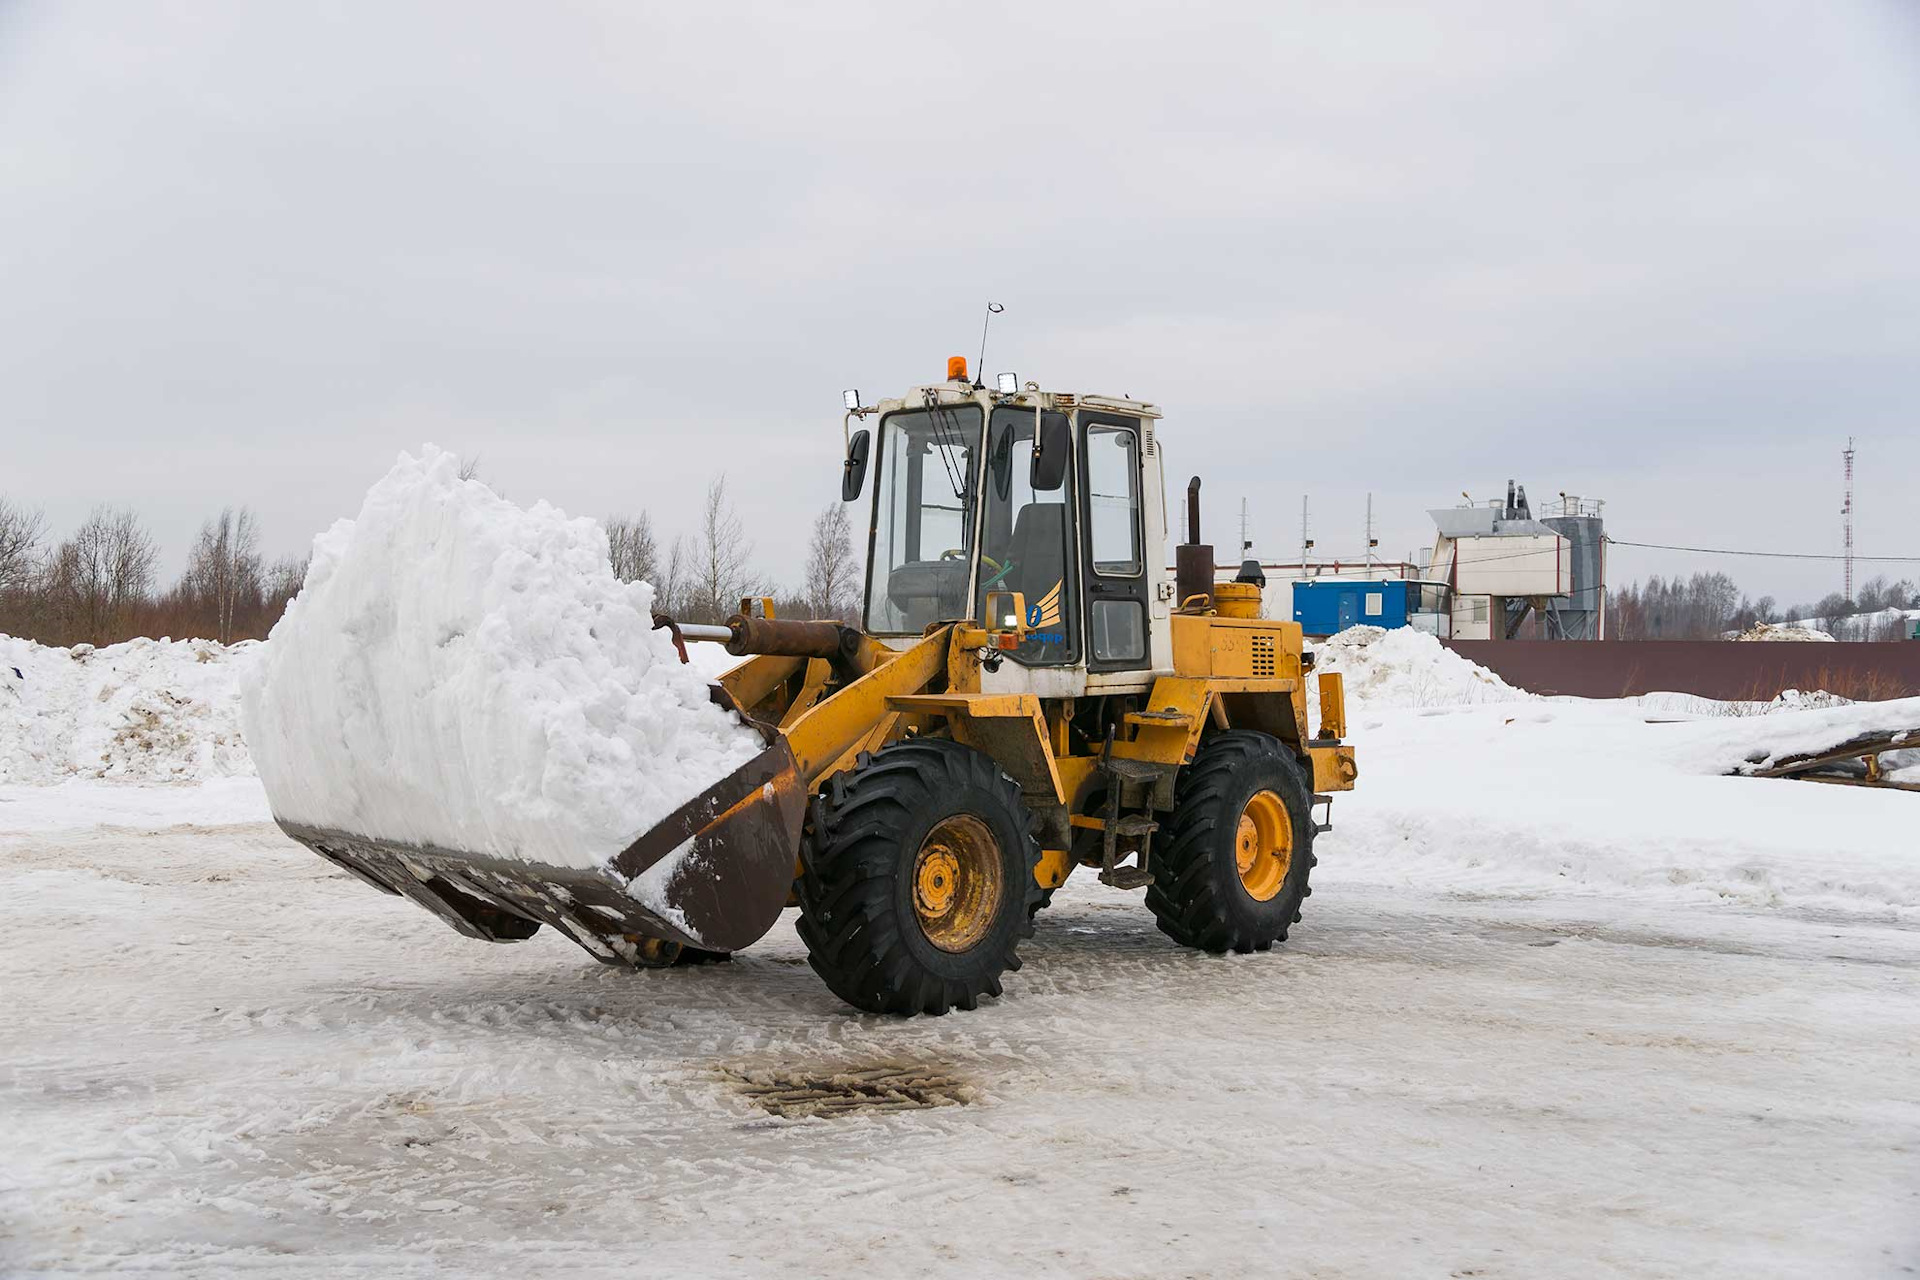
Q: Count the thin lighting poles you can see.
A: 4